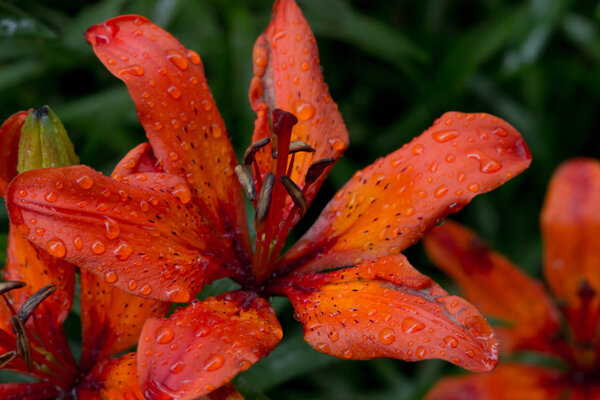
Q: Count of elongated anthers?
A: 10